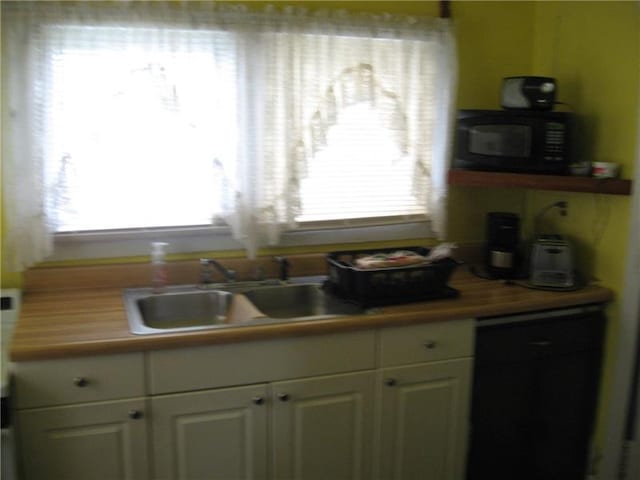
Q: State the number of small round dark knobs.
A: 6